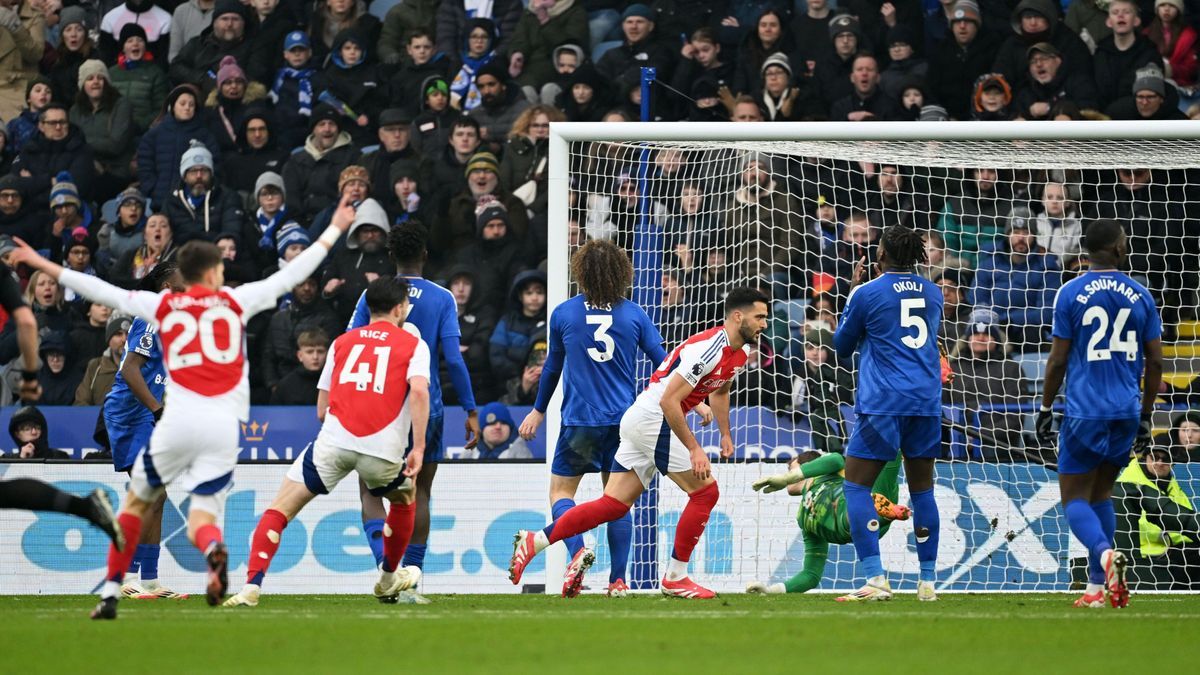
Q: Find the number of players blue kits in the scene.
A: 5